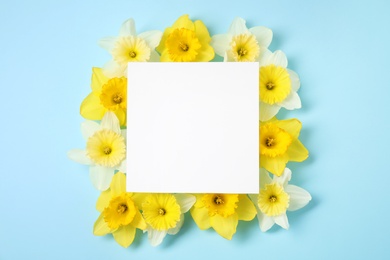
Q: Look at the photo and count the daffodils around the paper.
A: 11